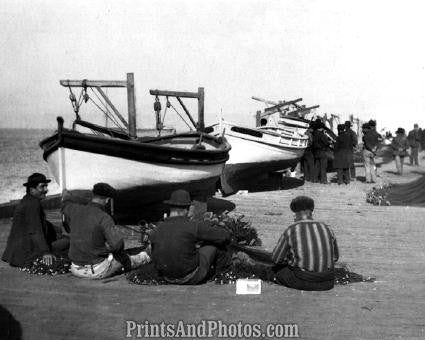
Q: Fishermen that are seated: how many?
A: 4